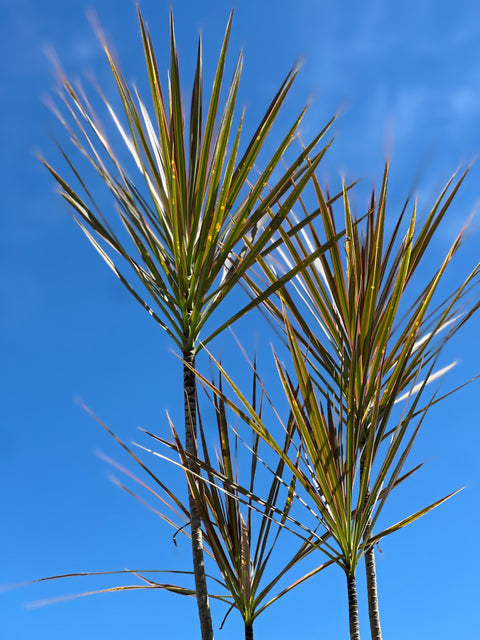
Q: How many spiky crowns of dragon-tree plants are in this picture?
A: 4